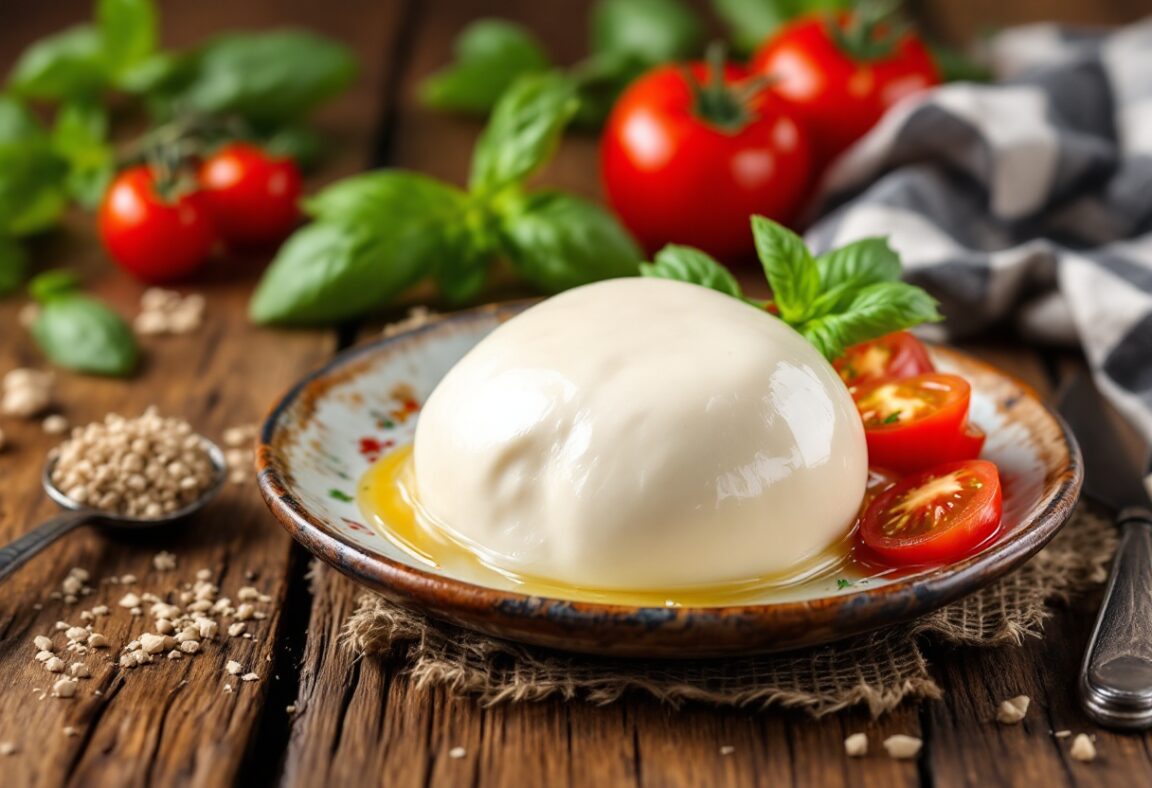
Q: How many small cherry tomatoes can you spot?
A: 2